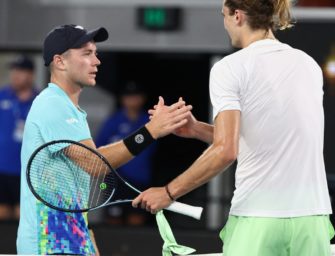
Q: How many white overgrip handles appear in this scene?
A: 1